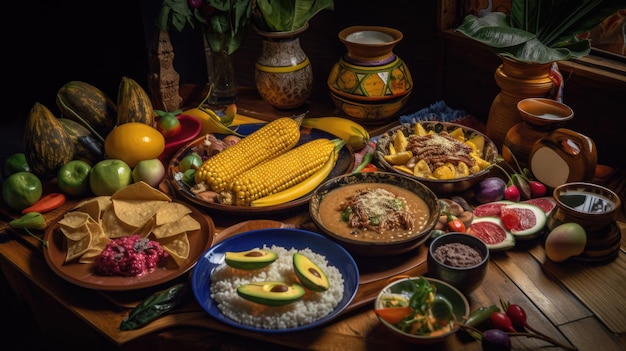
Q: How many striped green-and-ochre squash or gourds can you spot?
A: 4